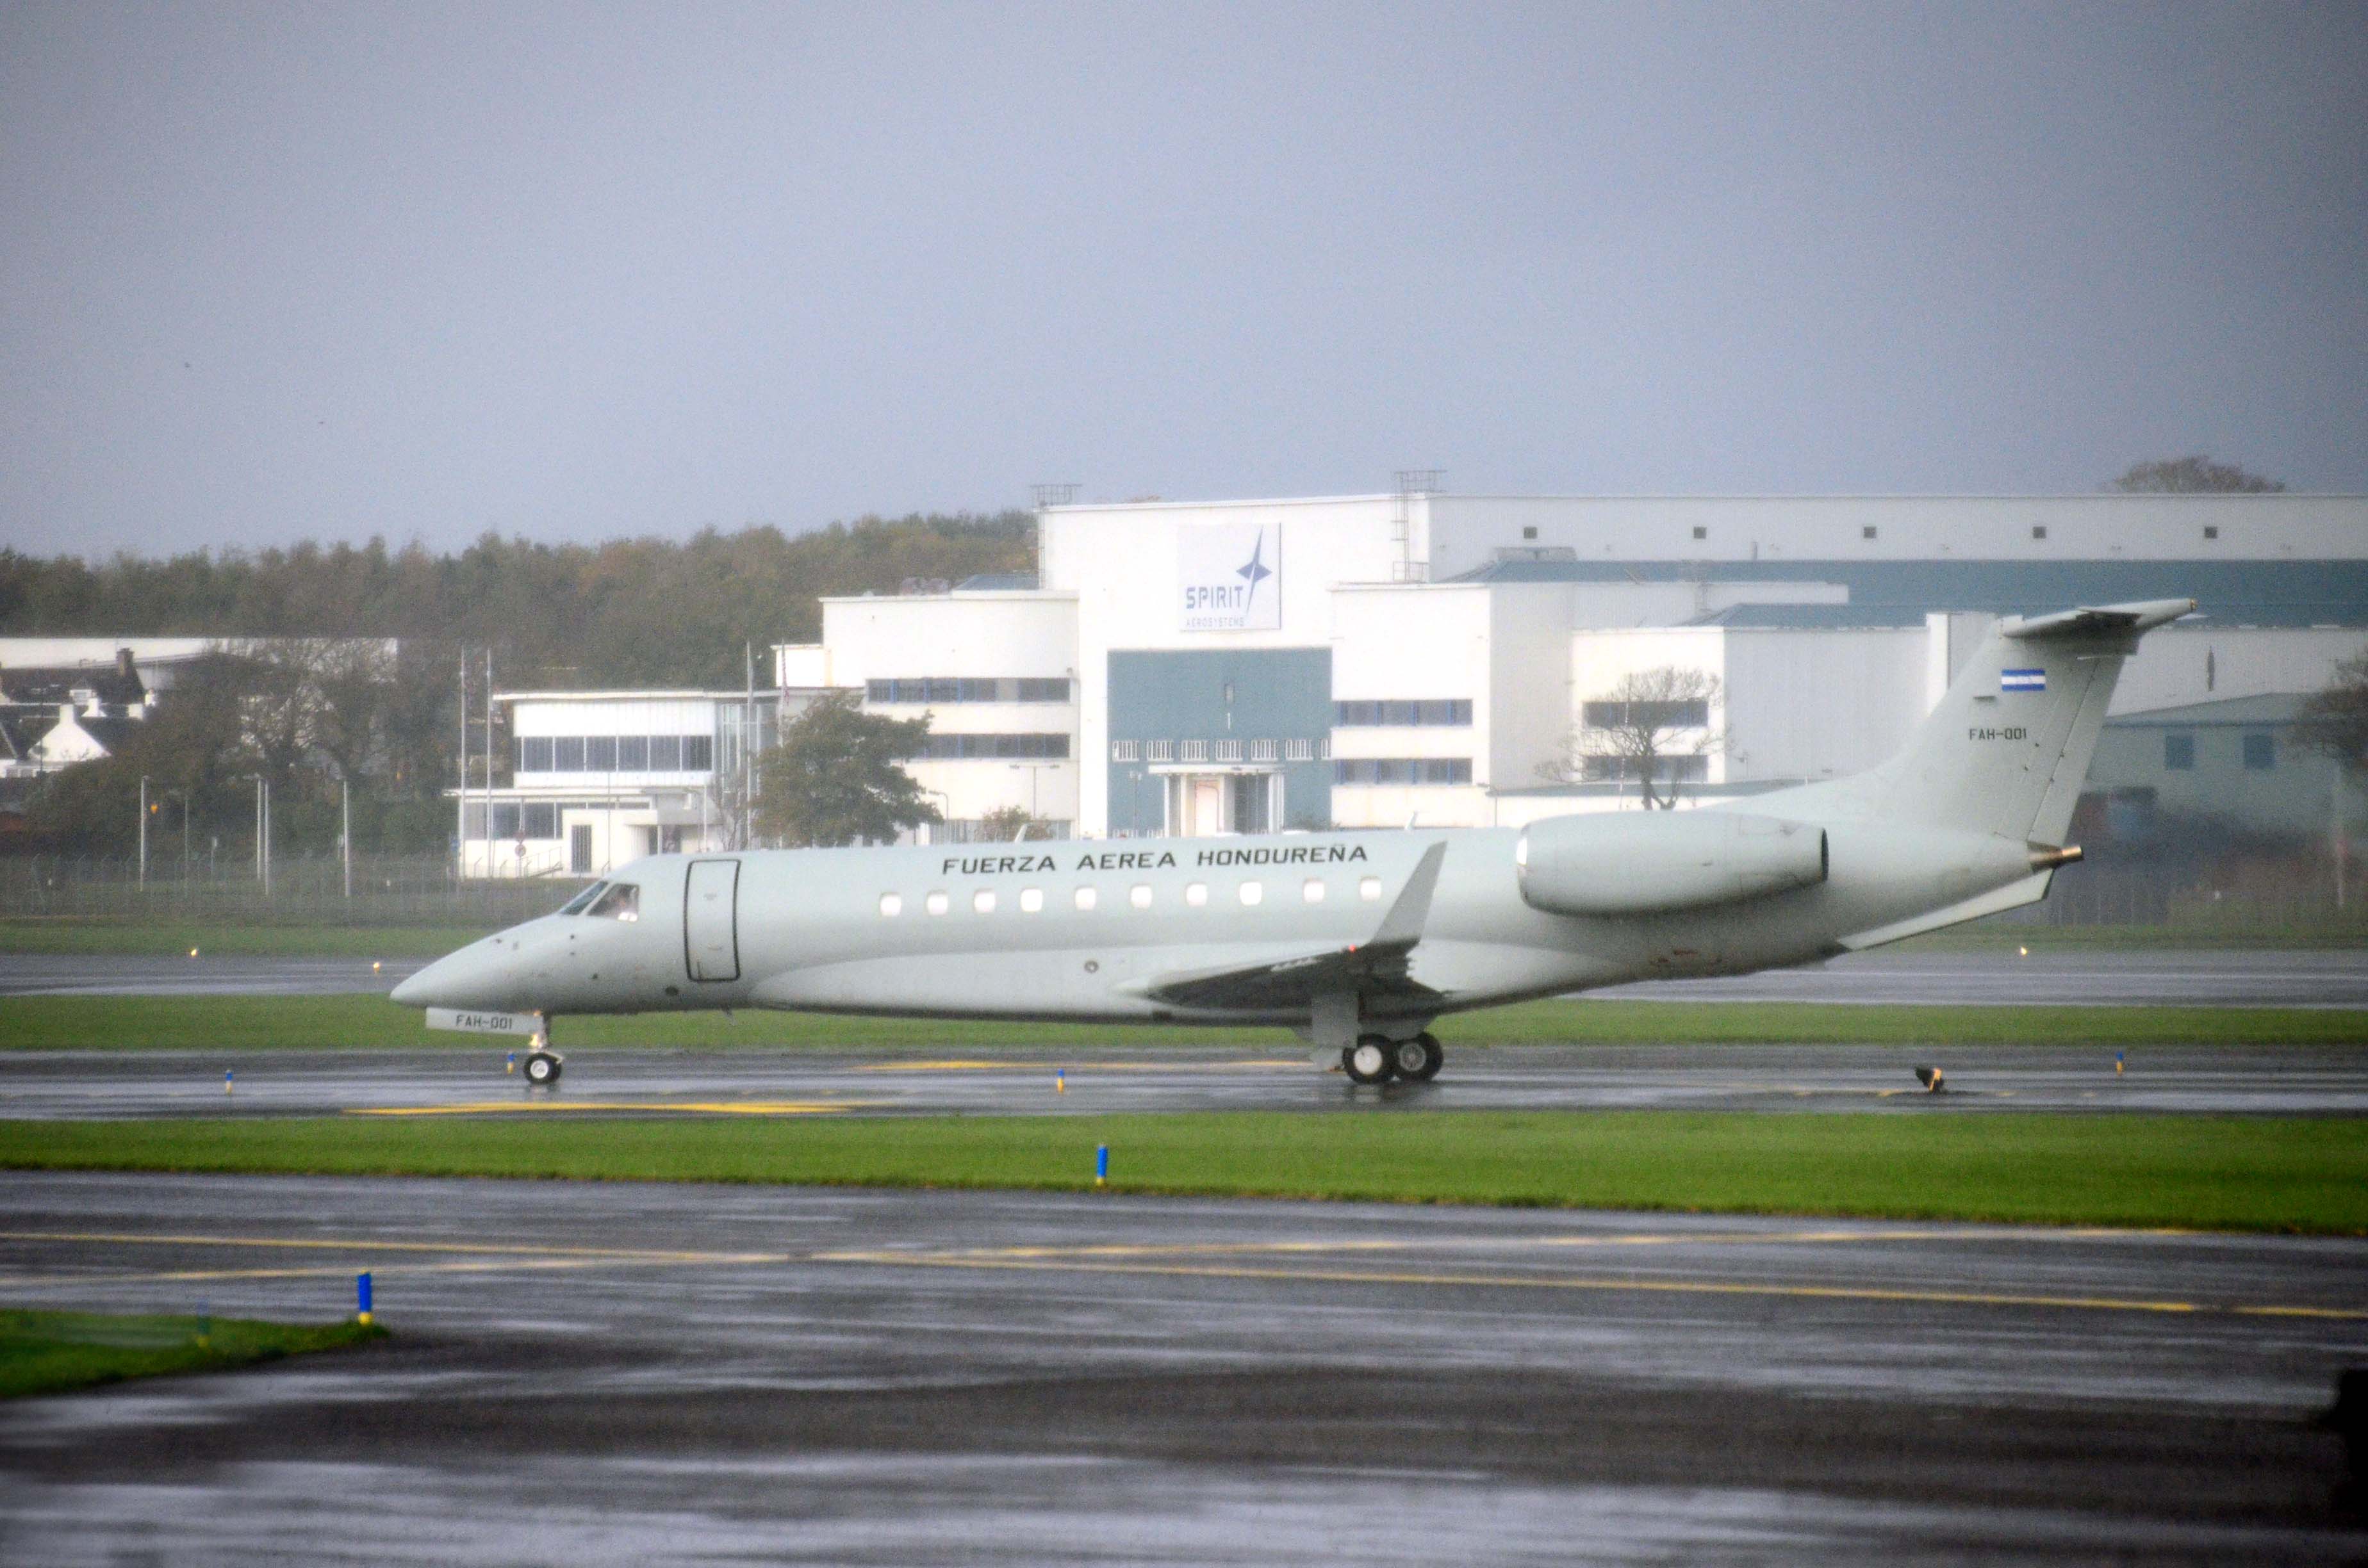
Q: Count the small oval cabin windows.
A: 10